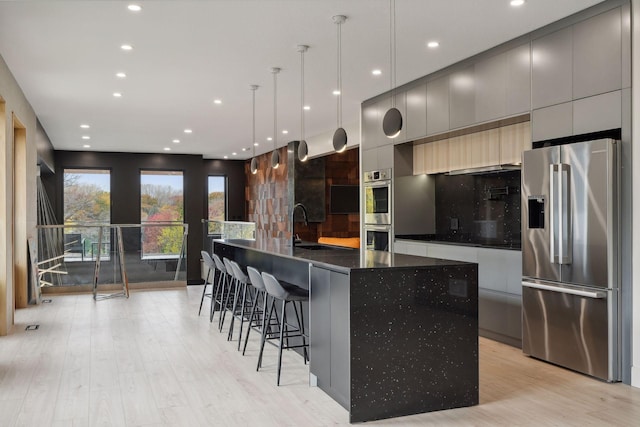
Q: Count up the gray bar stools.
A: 6